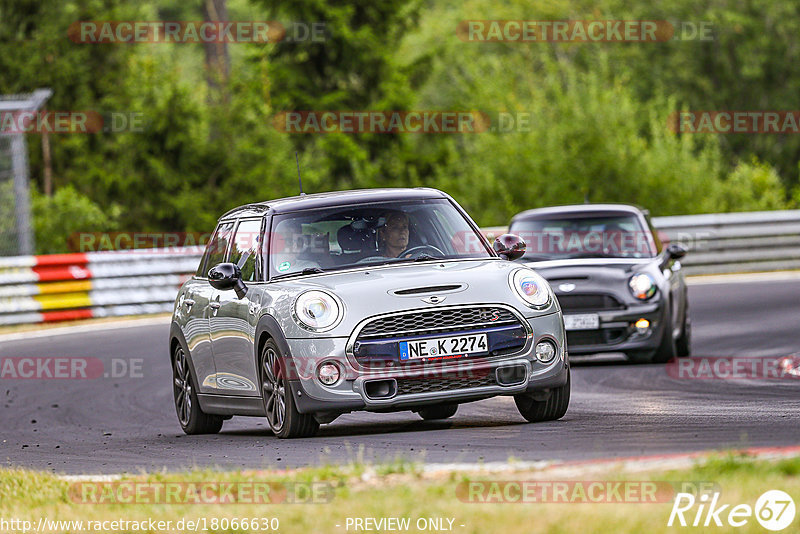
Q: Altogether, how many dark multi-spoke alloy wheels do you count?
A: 2